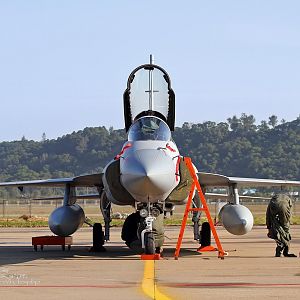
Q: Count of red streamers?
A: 3